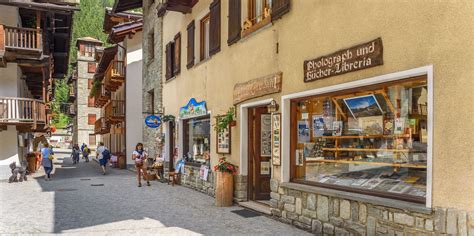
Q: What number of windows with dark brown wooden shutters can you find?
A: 3